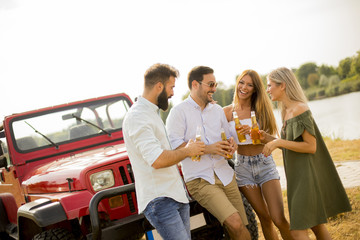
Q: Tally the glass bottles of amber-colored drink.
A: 4